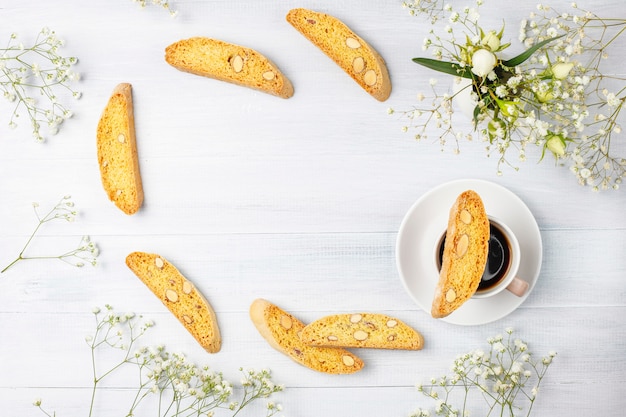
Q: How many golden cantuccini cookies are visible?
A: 7